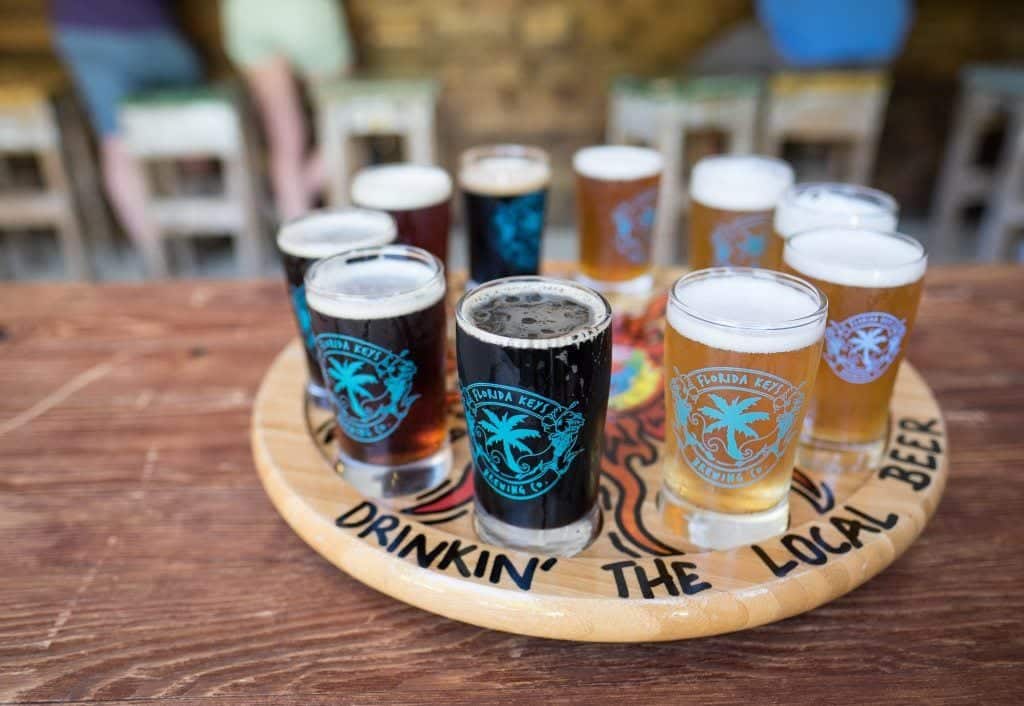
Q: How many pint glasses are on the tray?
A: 10